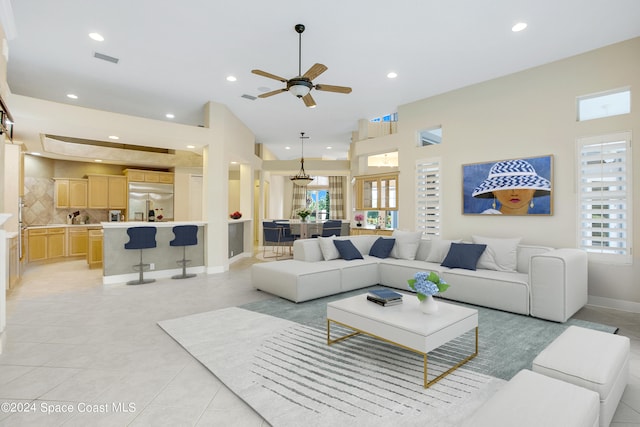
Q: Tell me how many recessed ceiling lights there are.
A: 13